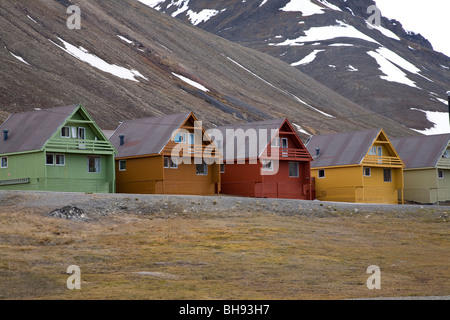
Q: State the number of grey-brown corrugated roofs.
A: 5